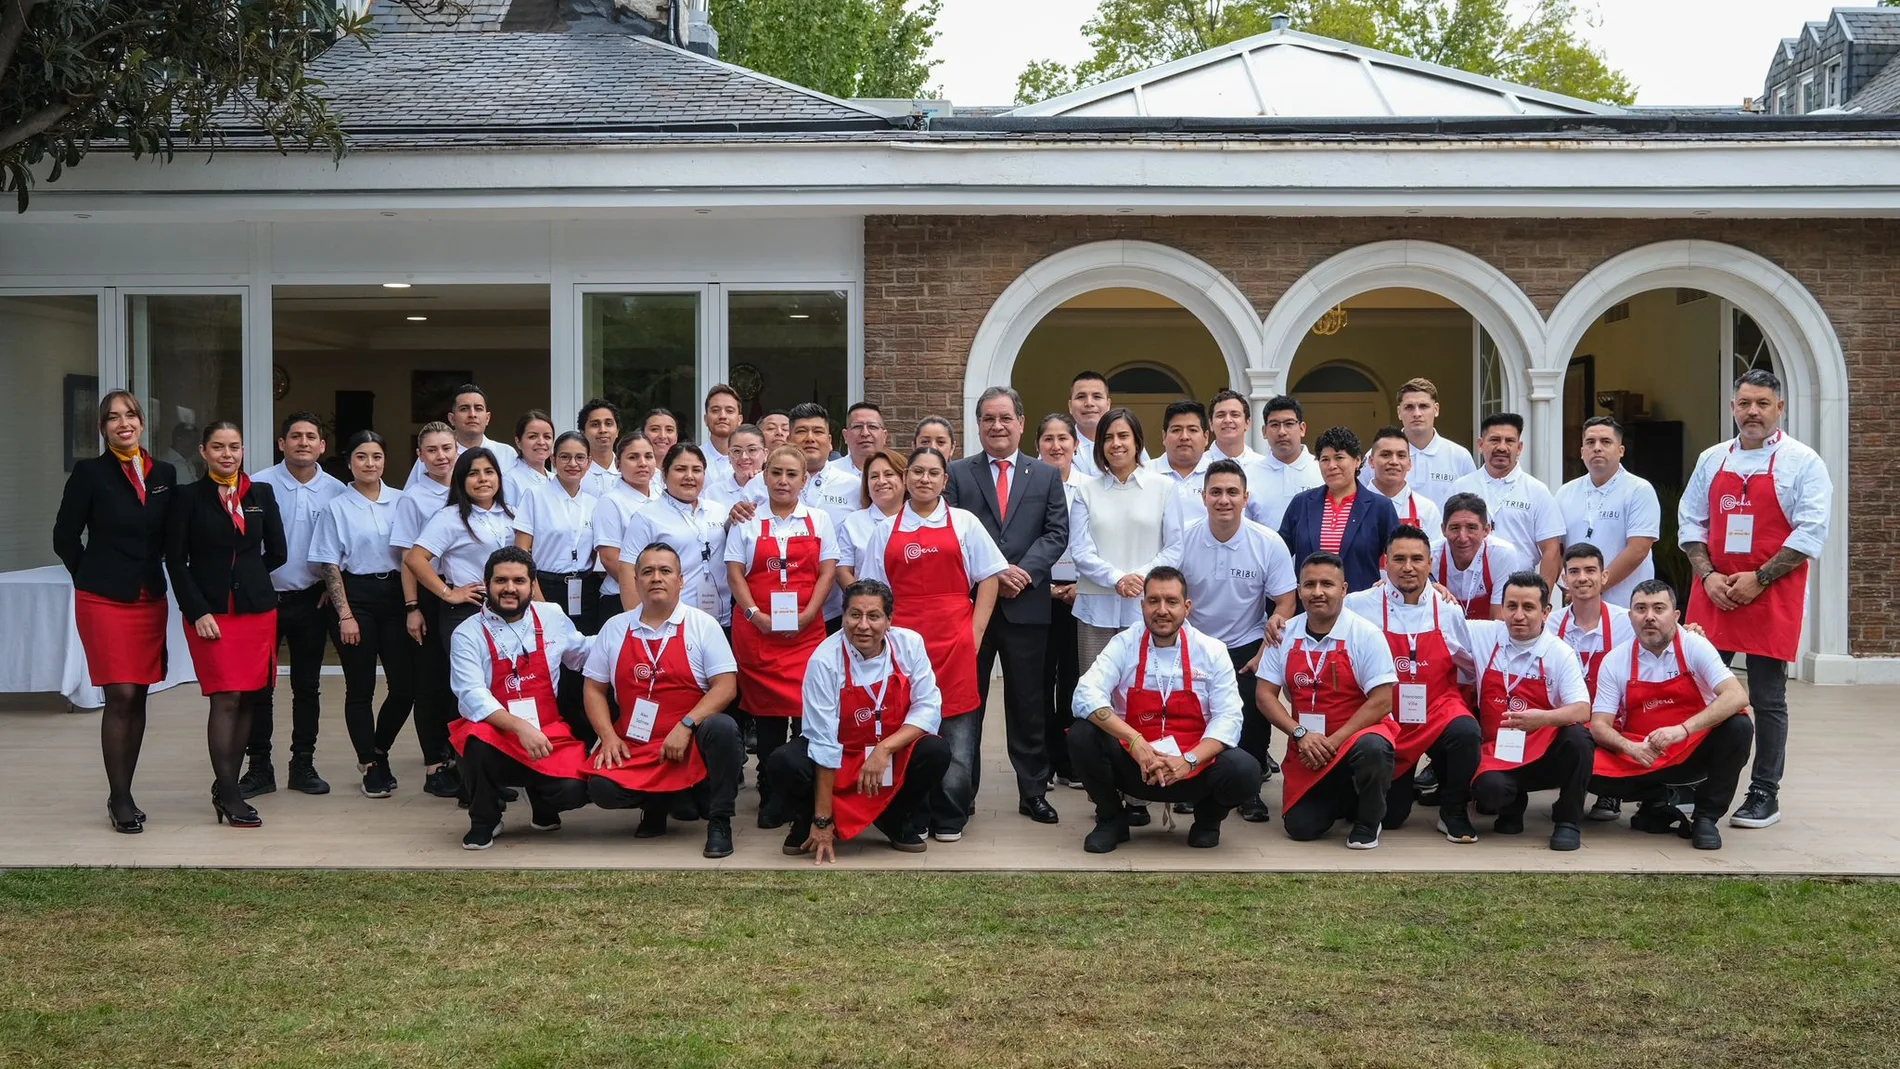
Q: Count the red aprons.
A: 14